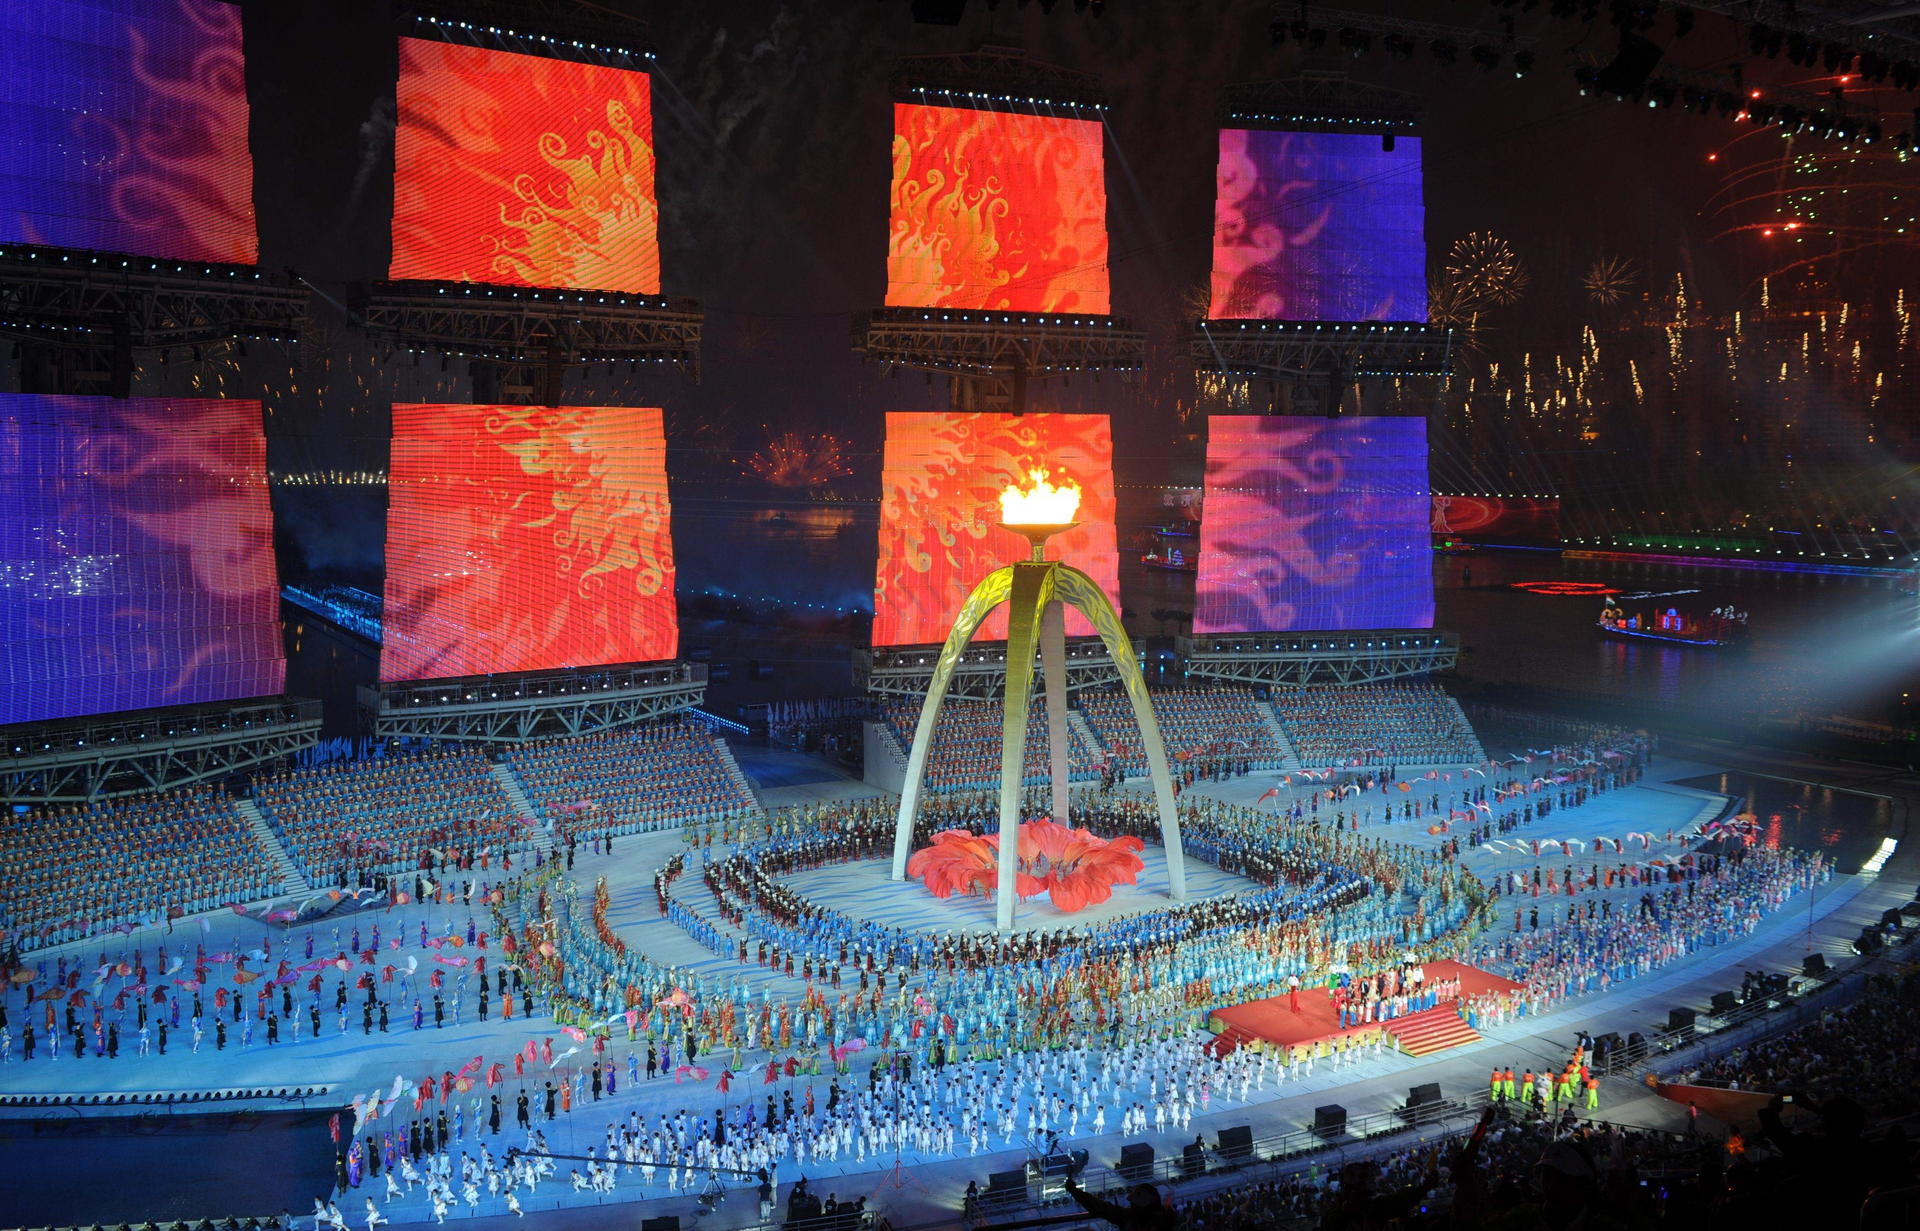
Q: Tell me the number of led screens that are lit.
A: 8